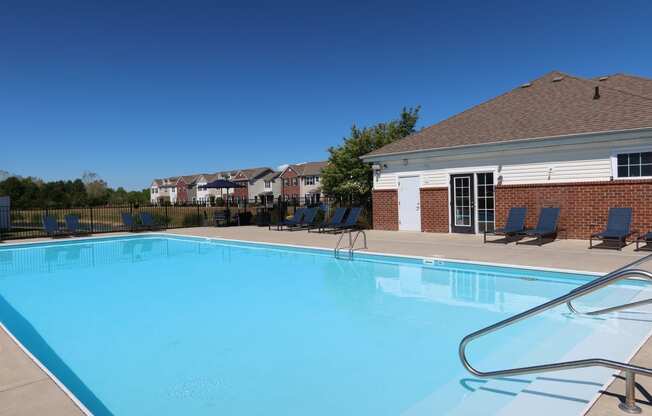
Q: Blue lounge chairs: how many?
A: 12